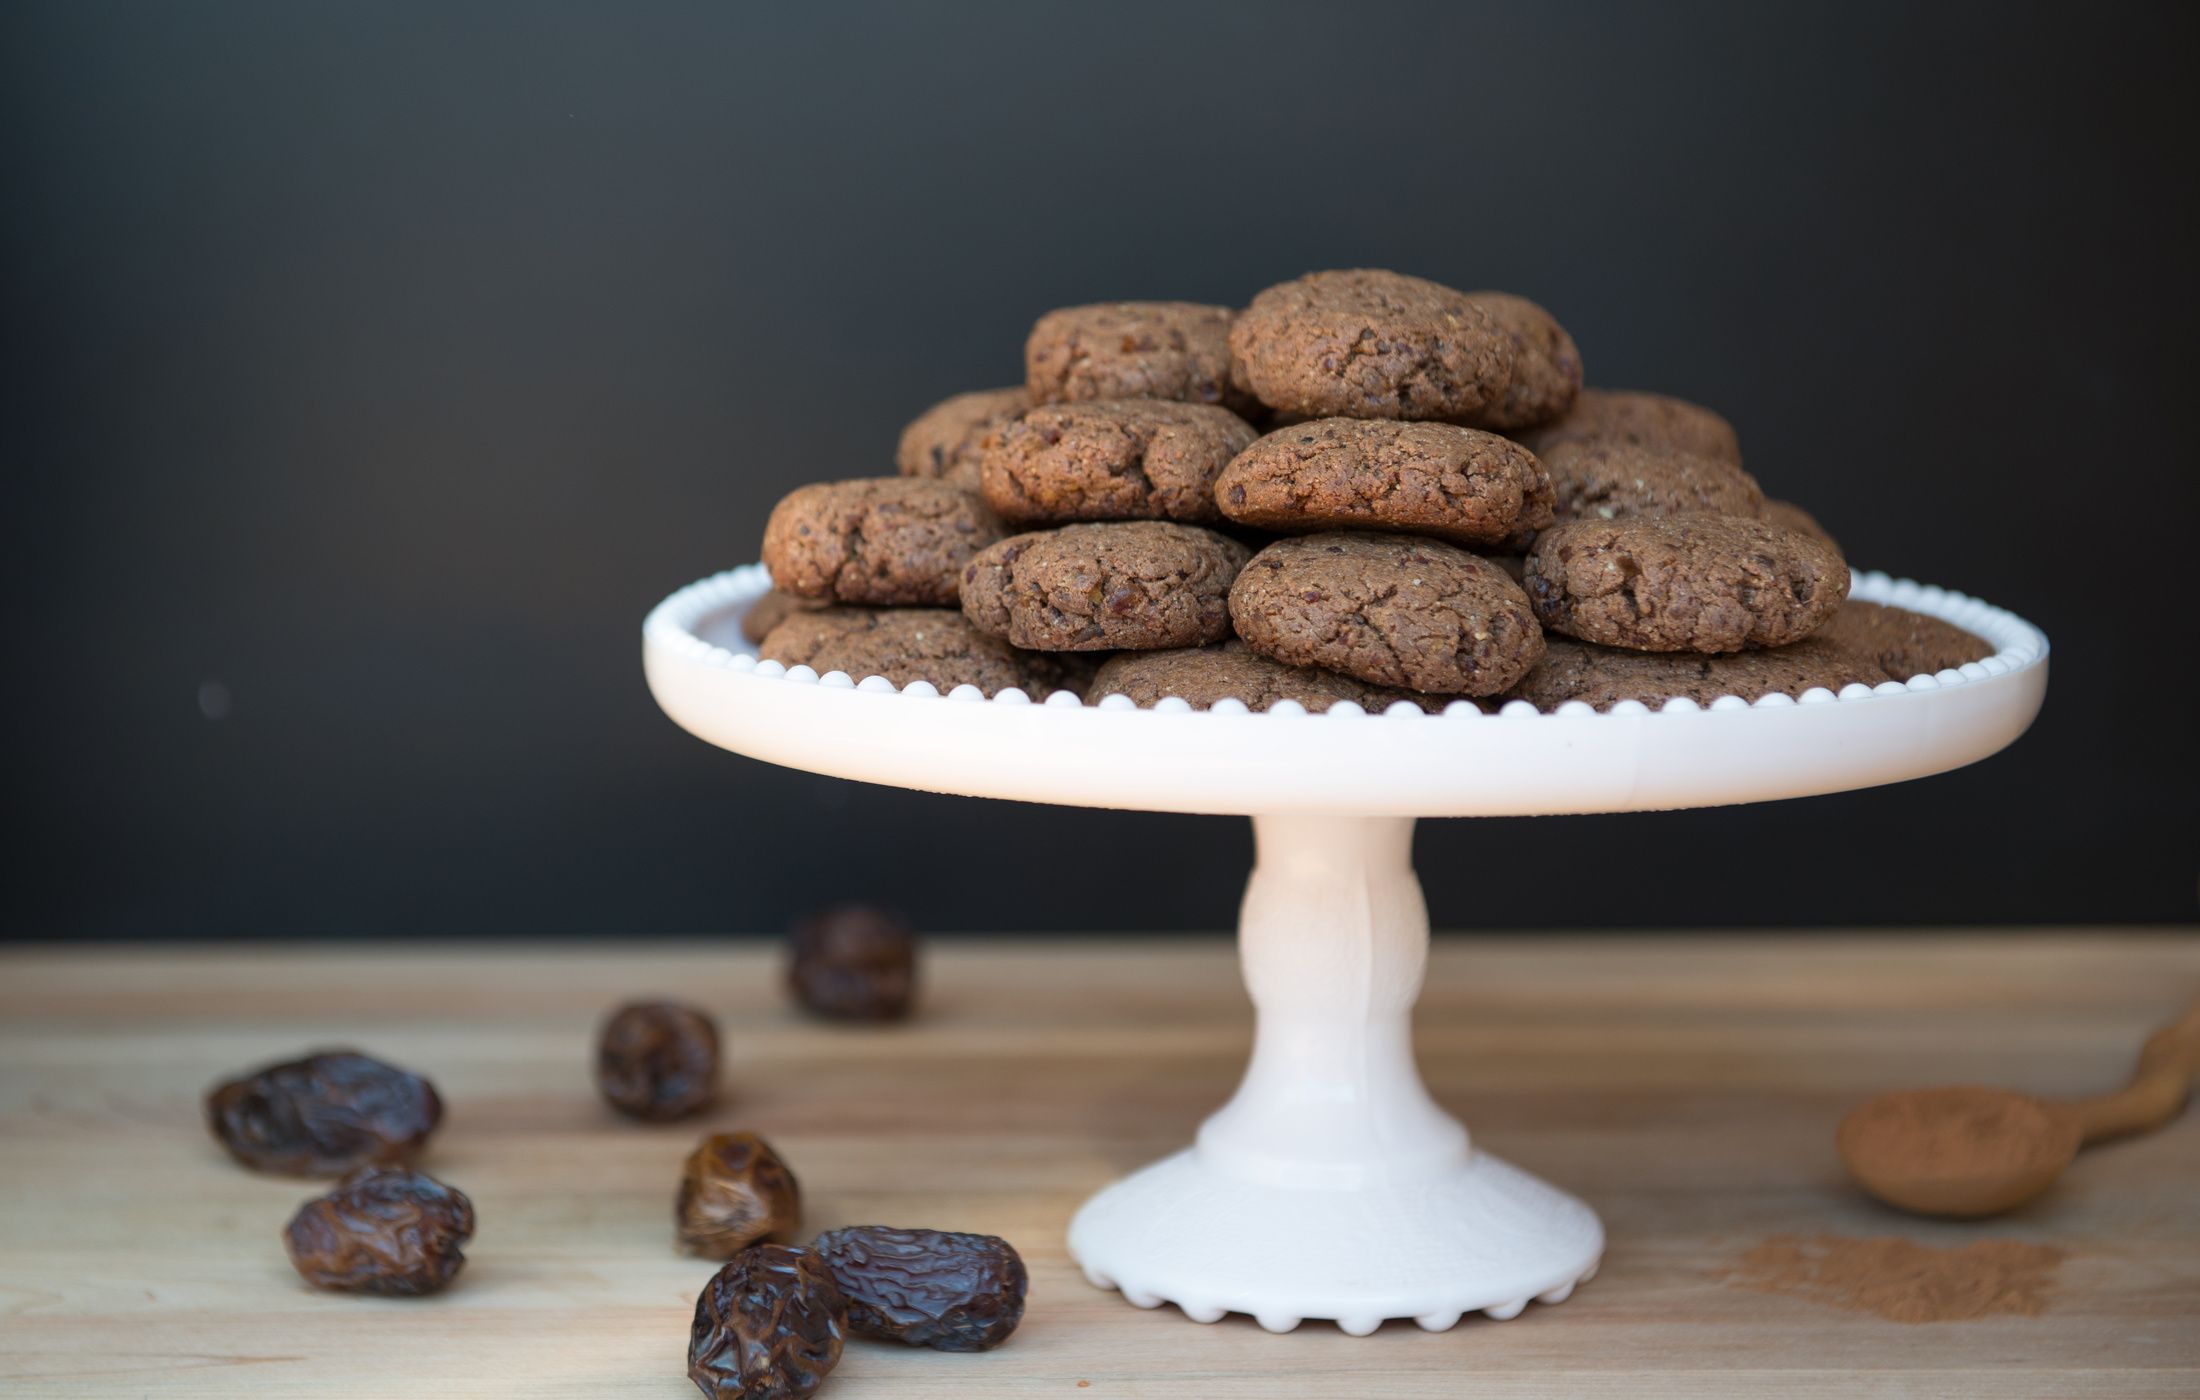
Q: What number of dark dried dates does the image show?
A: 7